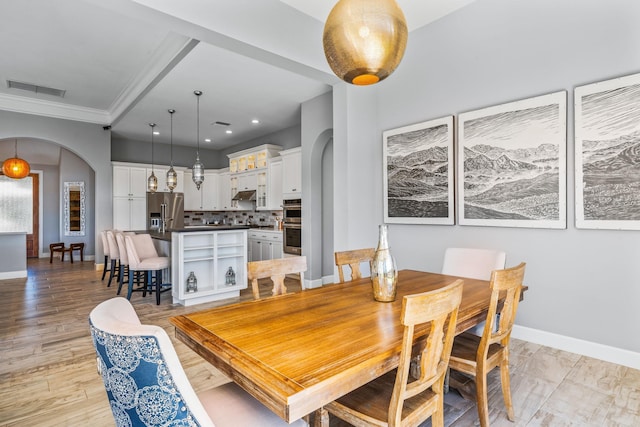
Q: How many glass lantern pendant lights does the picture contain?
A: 3